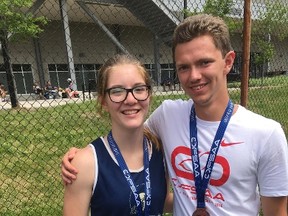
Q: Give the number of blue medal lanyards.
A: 2